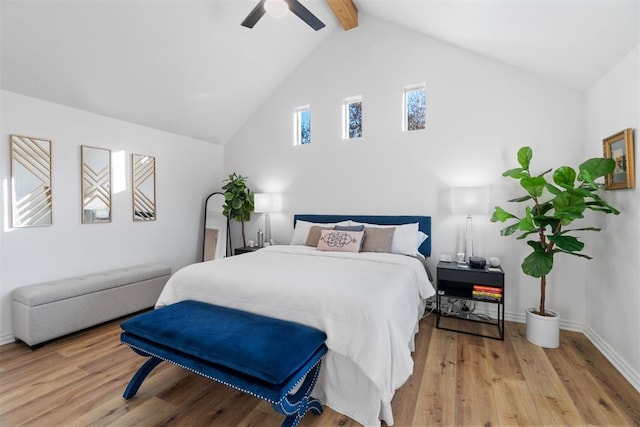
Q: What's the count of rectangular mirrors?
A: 3